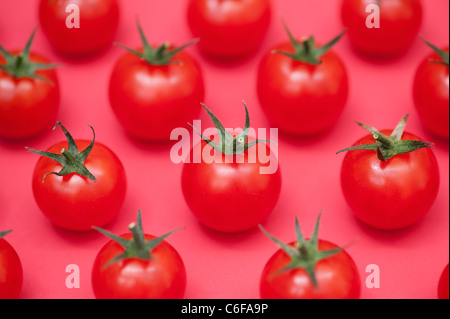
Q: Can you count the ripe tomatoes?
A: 14